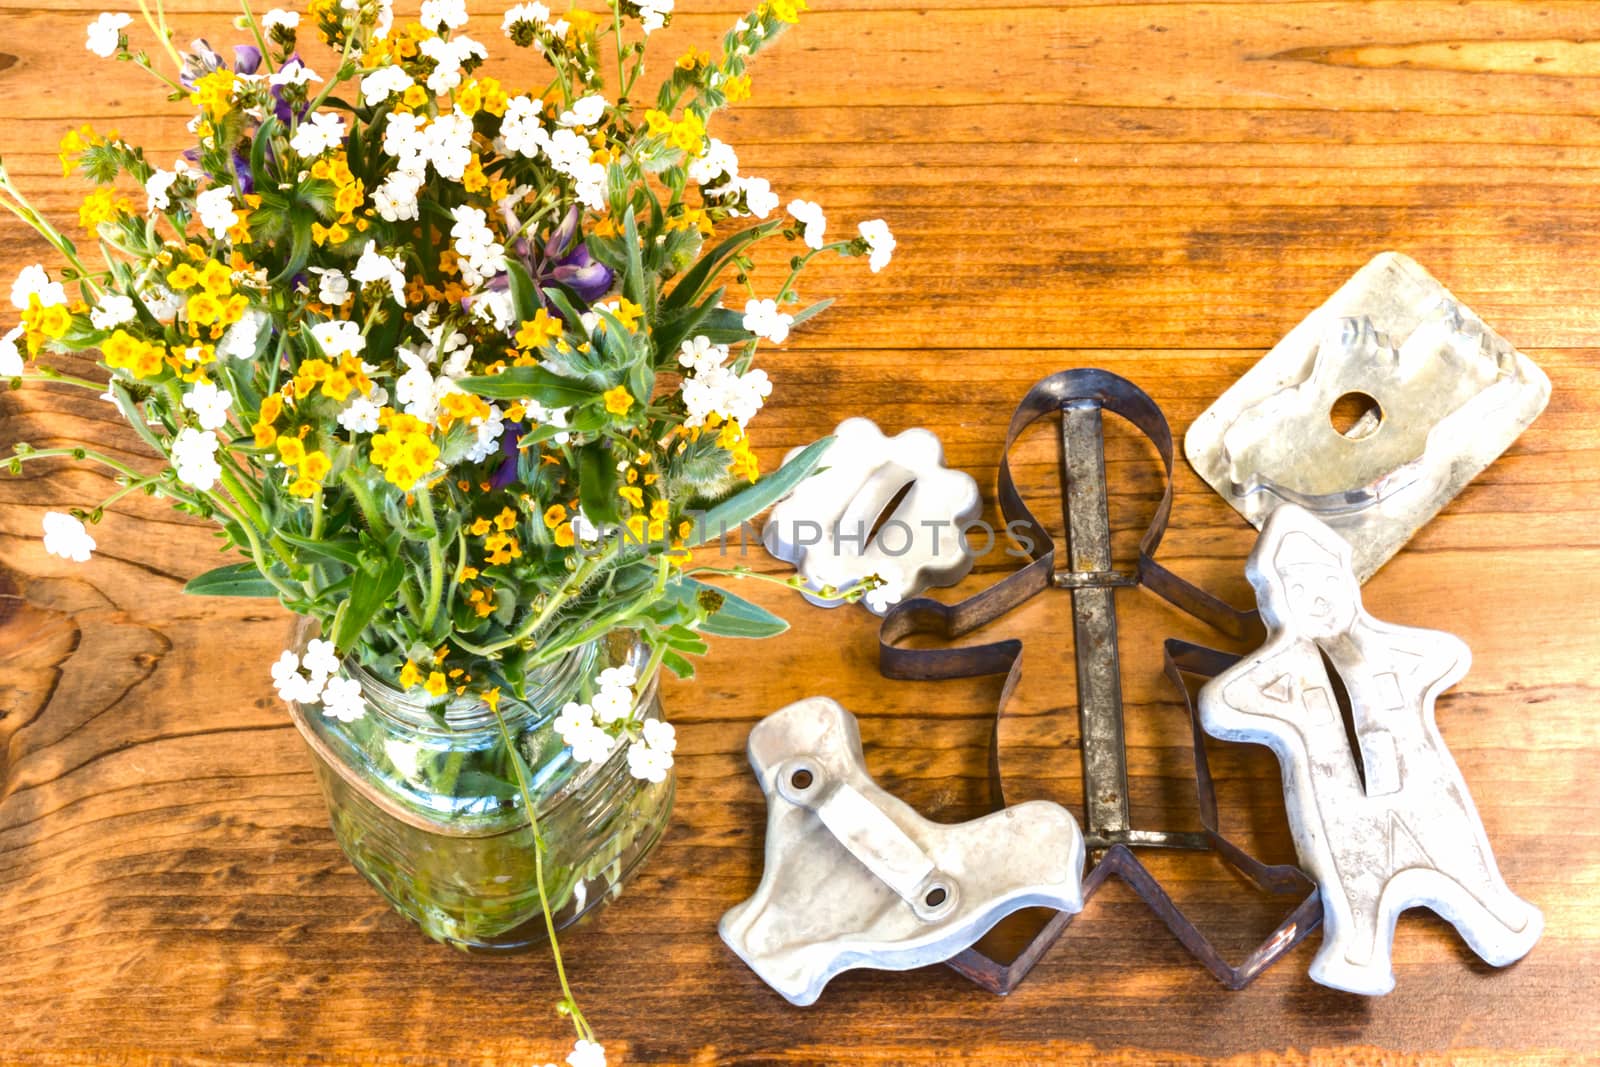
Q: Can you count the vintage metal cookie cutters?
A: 5